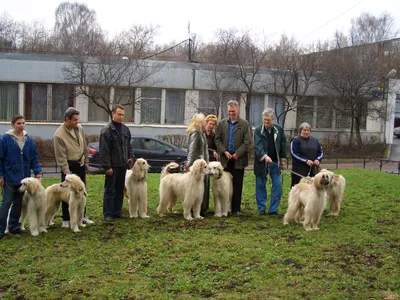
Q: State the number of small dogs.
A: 0